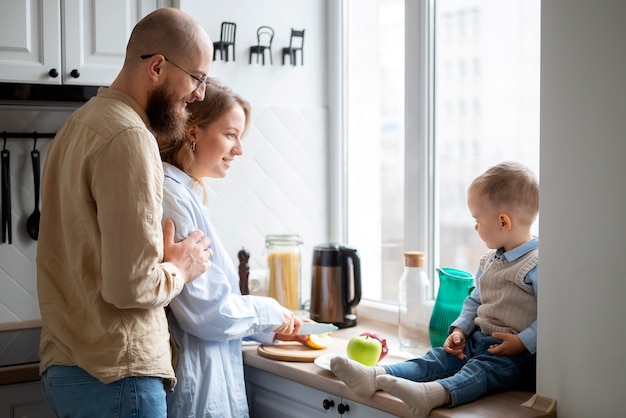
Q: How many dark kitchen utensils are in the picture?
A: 2